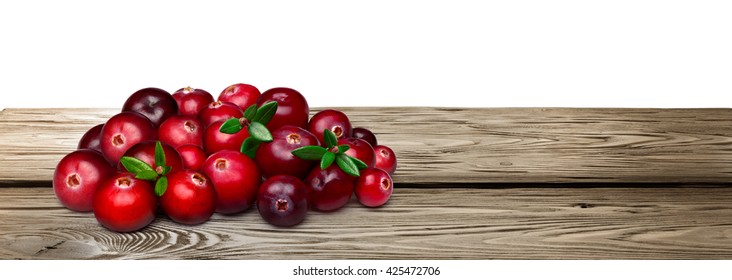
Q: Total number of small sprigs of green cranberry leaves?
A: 3